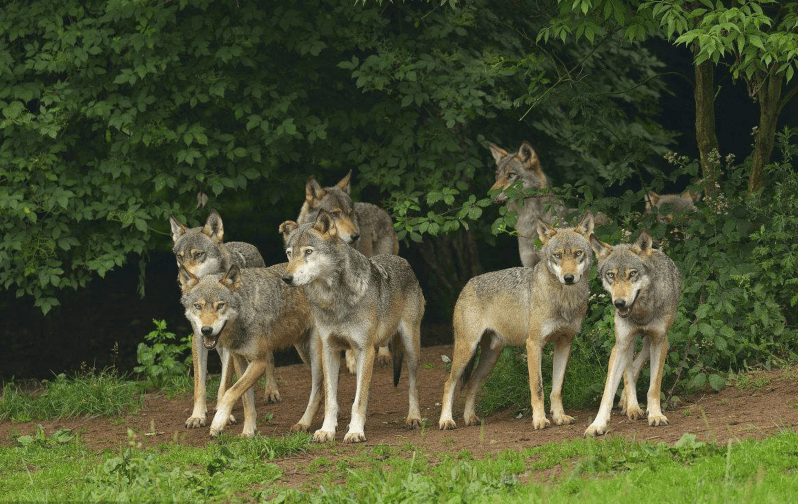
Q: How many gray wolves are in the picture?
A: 8